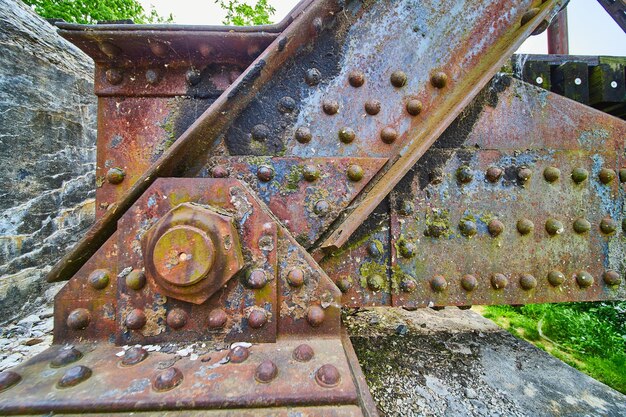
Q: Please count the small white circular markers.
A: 3